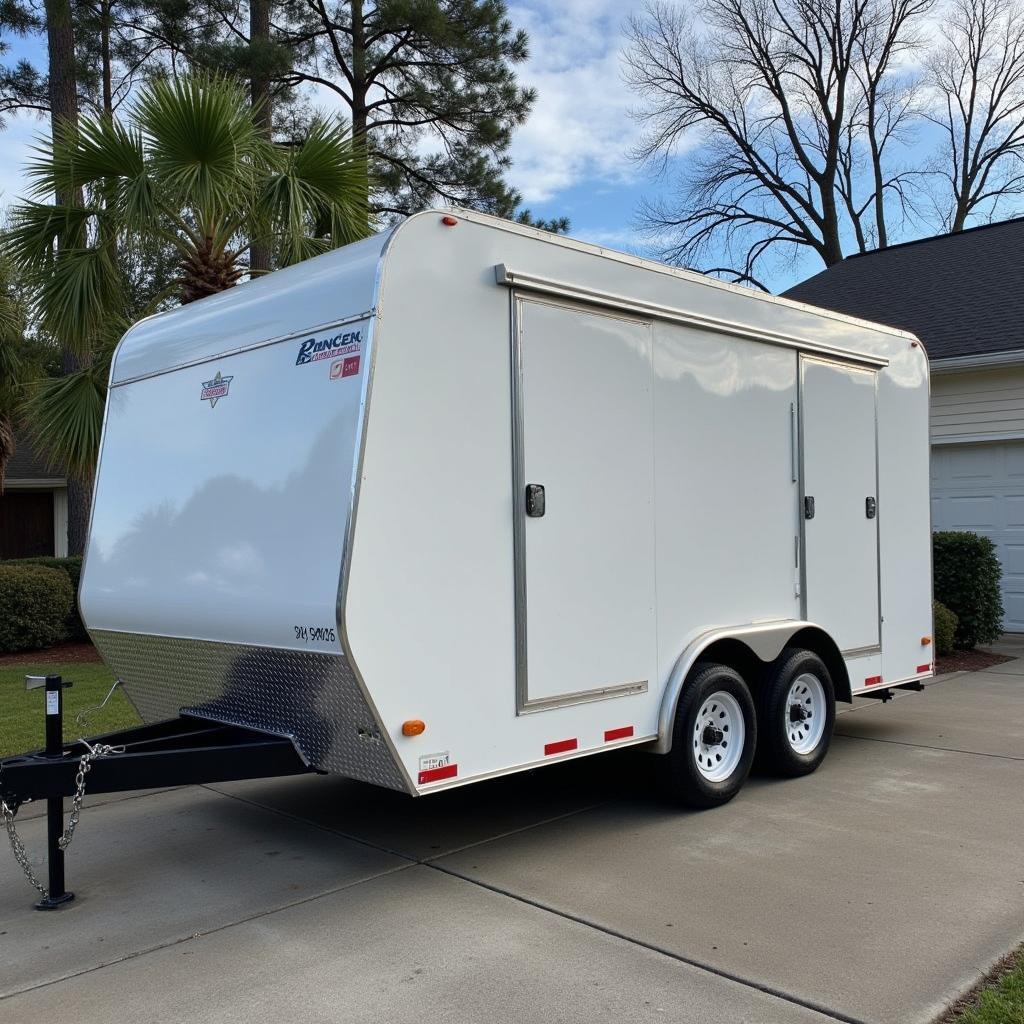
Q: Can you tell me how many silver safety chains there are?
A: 2